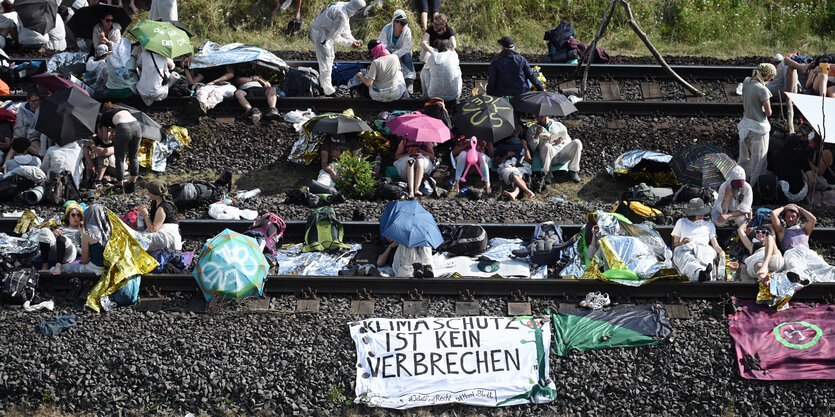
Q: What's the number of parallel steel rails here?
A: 4